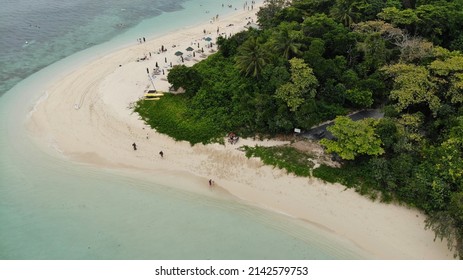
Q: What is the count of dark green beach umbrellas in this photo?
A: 3